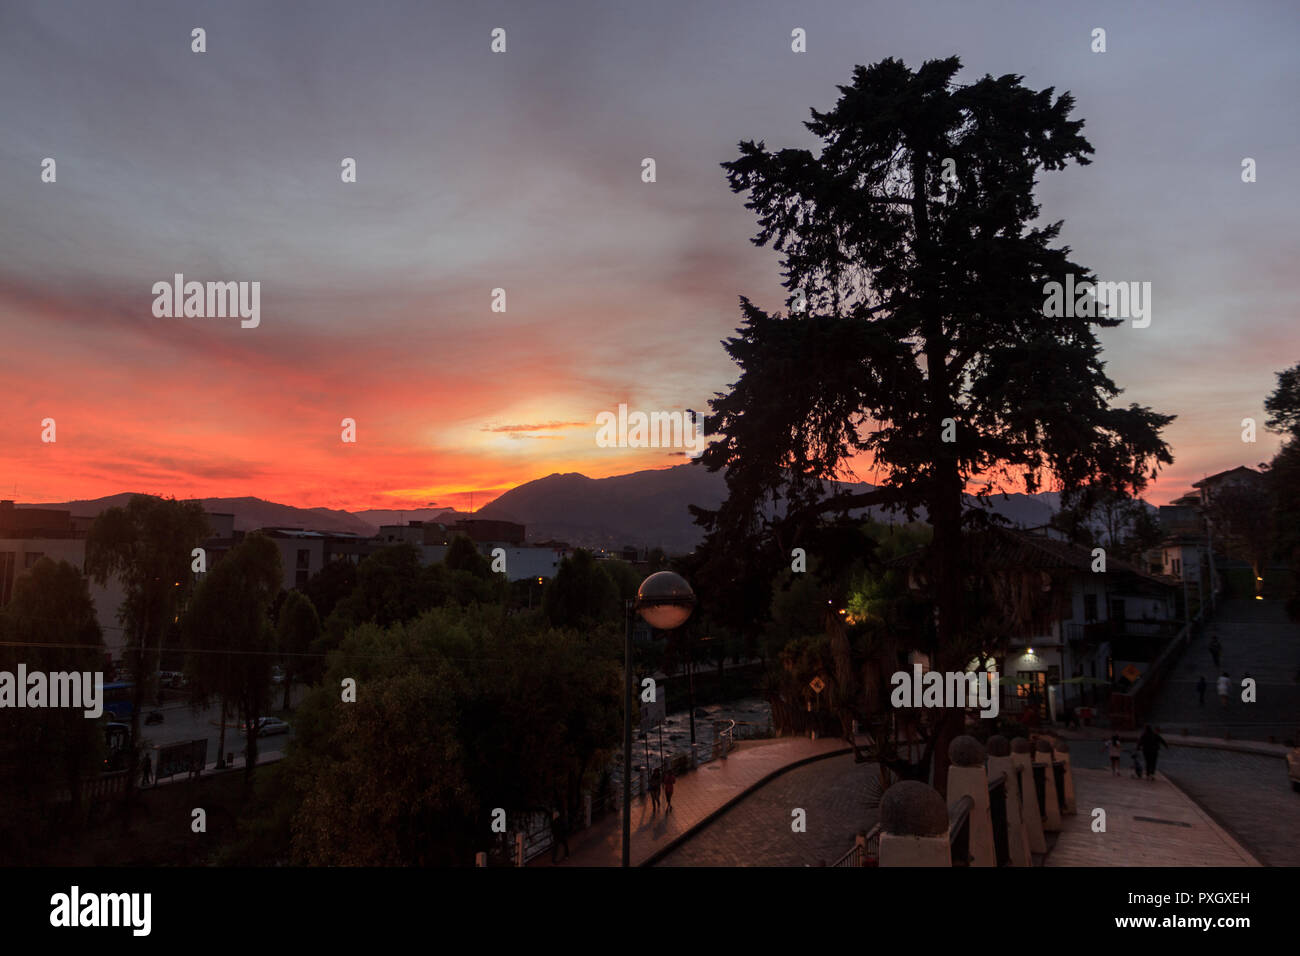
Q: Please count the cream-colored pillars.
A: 6